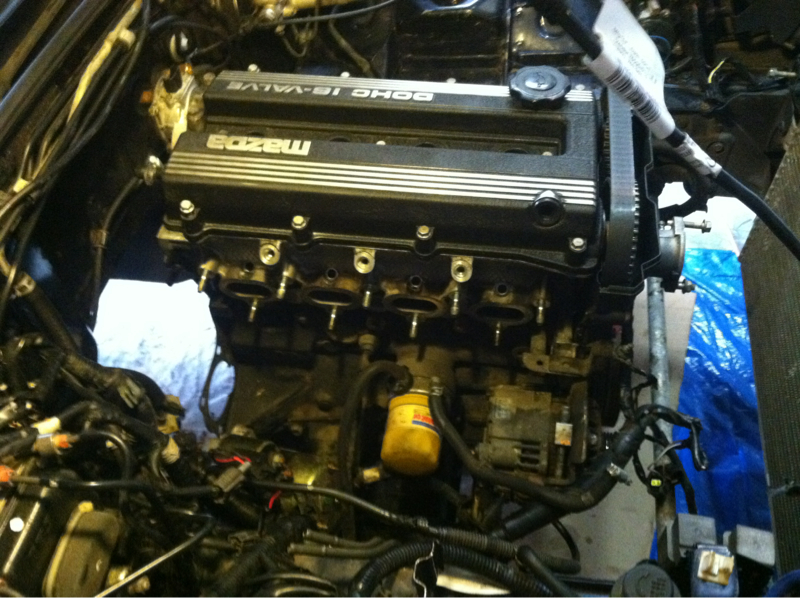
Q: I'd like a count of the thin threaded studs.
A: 9